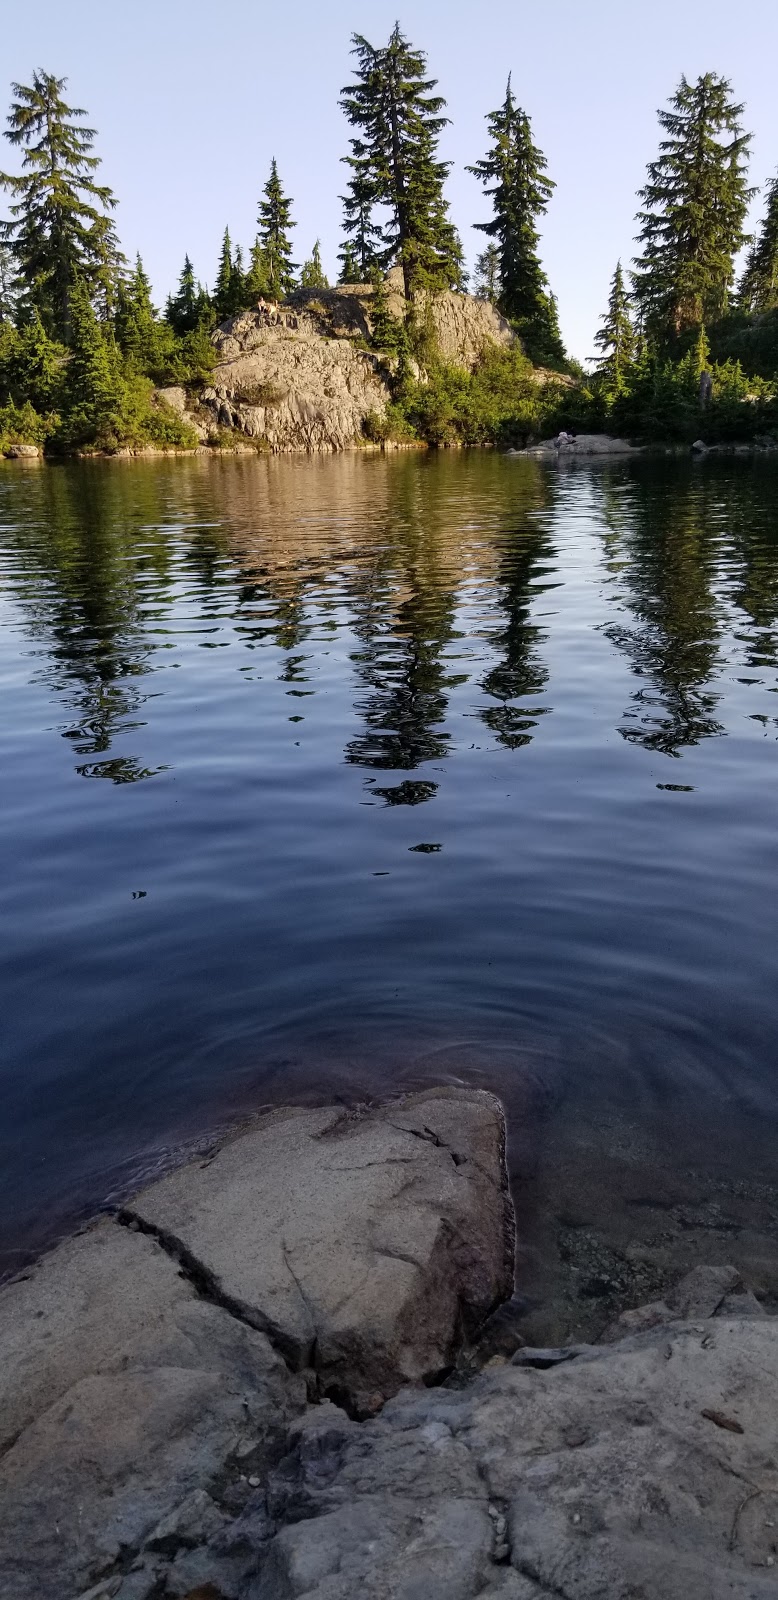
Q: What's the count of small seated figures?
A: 2